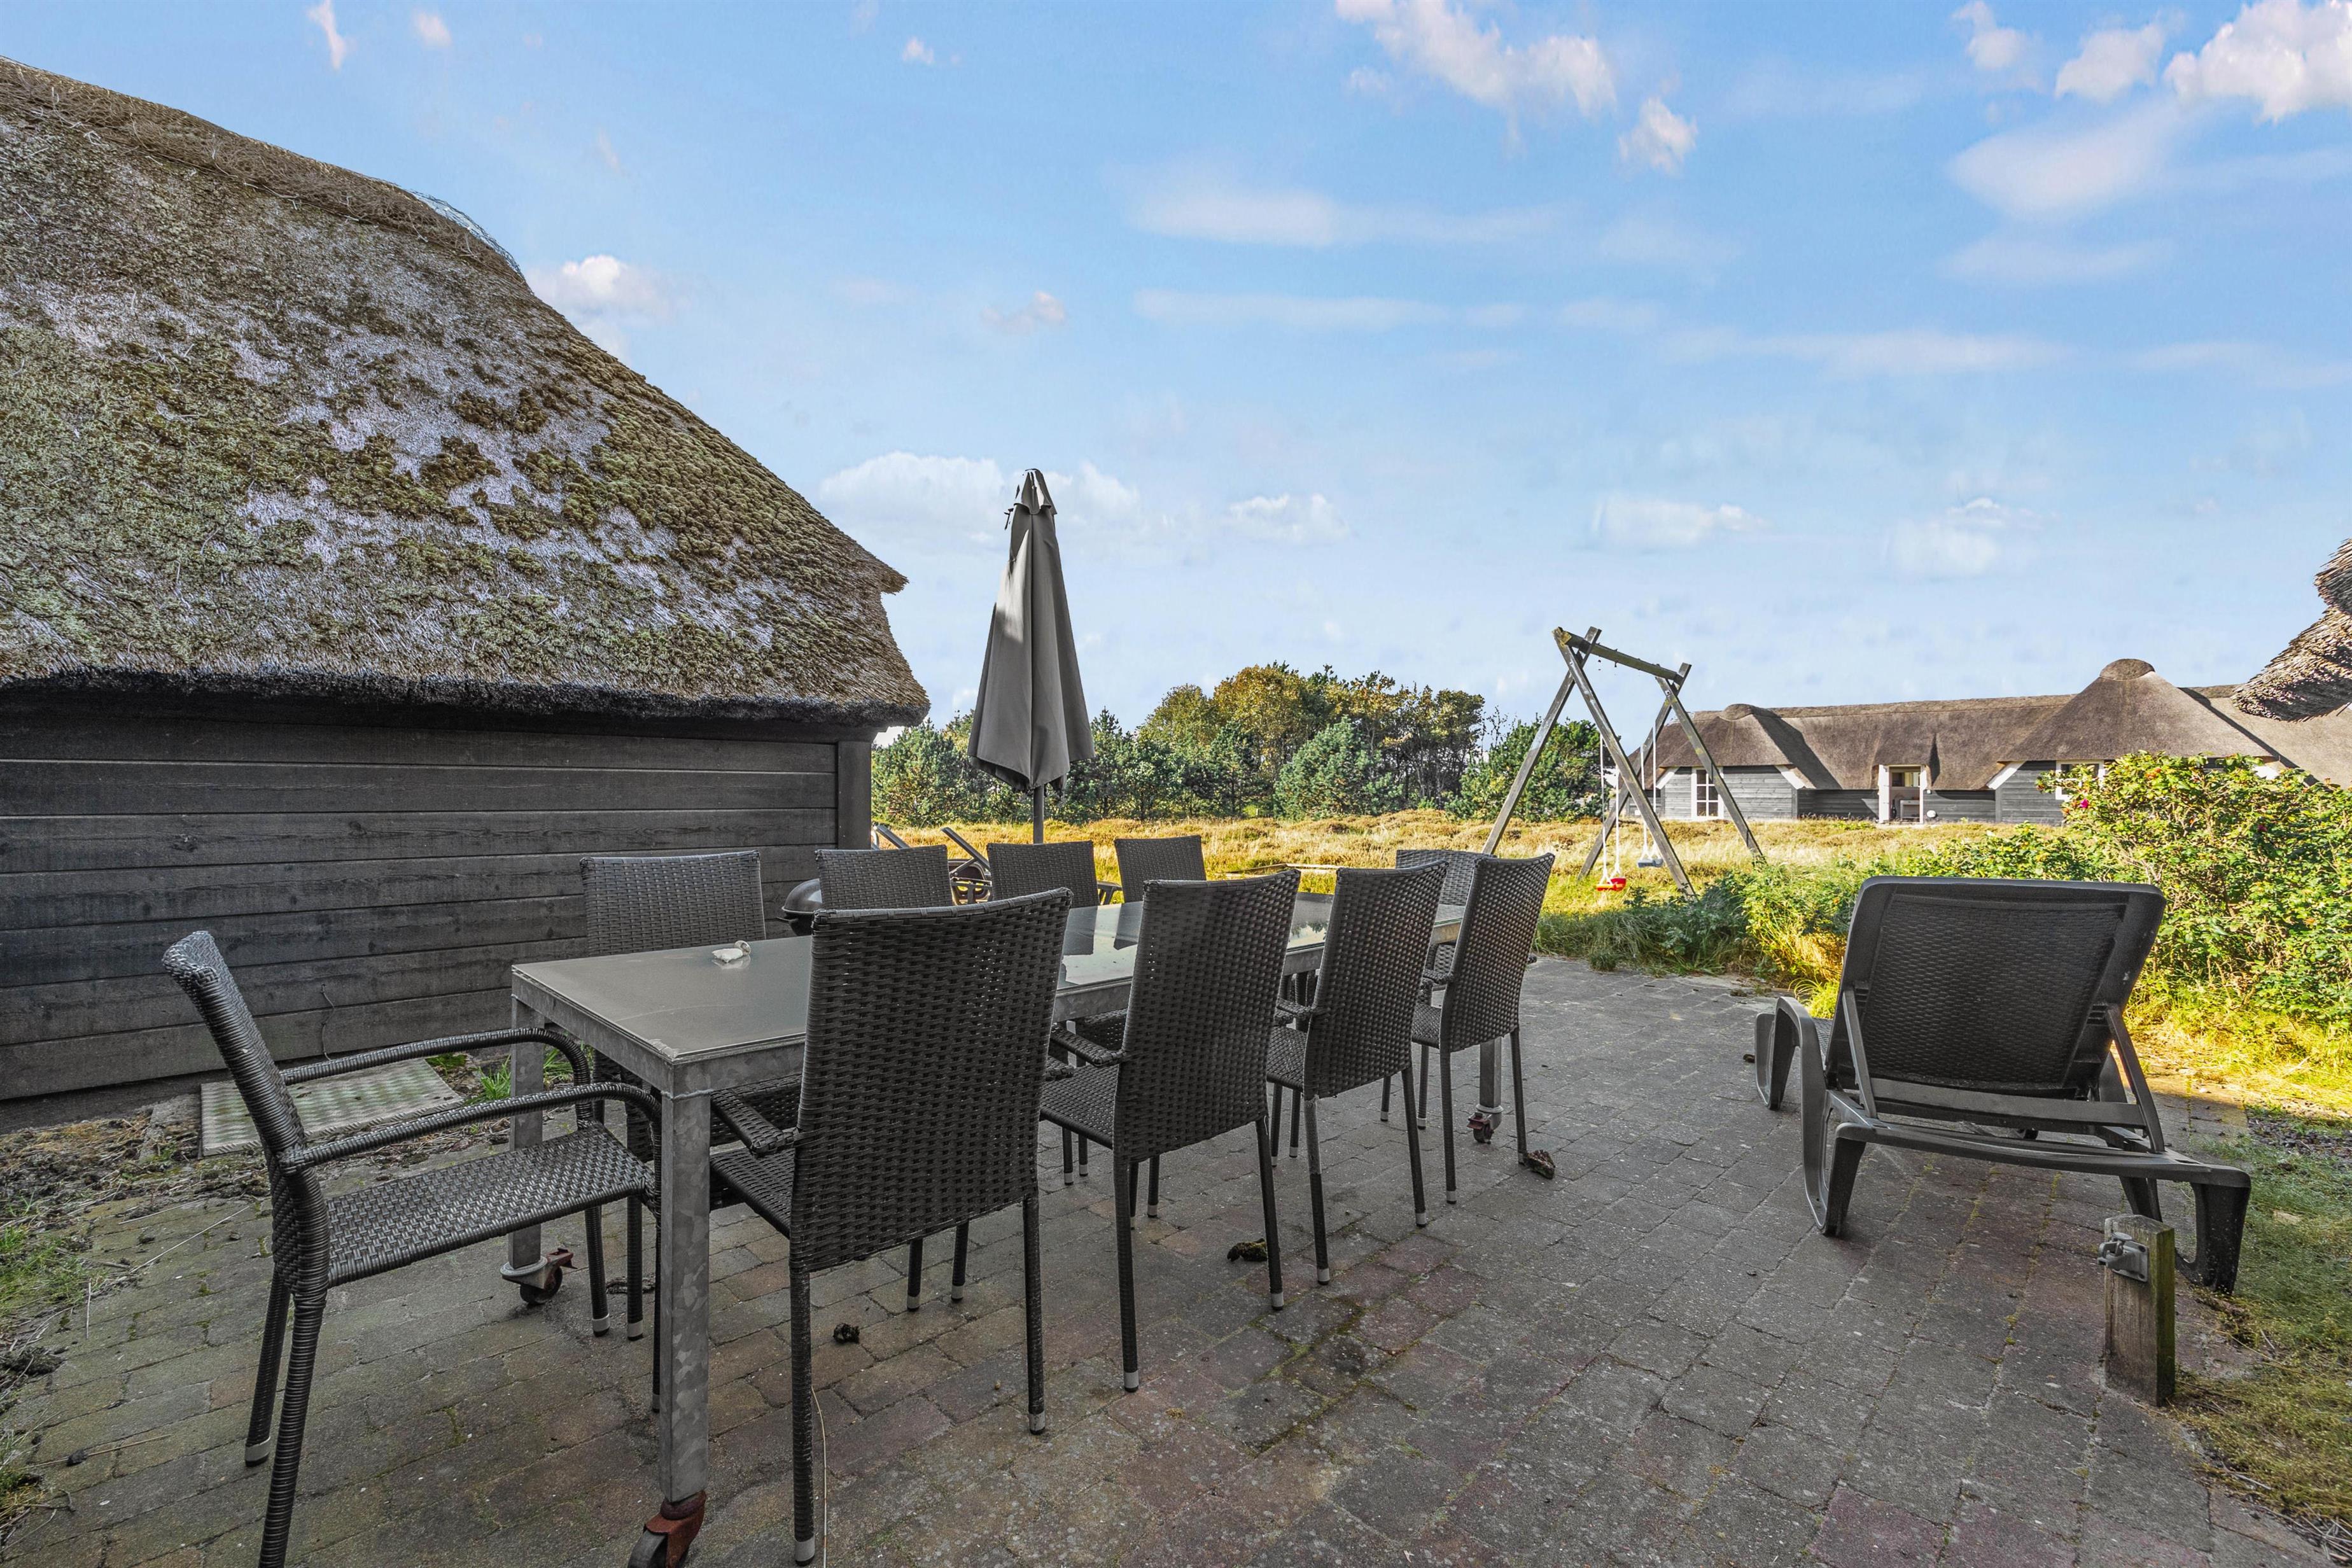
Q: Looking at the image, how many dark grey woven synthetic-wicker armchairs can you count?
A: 10